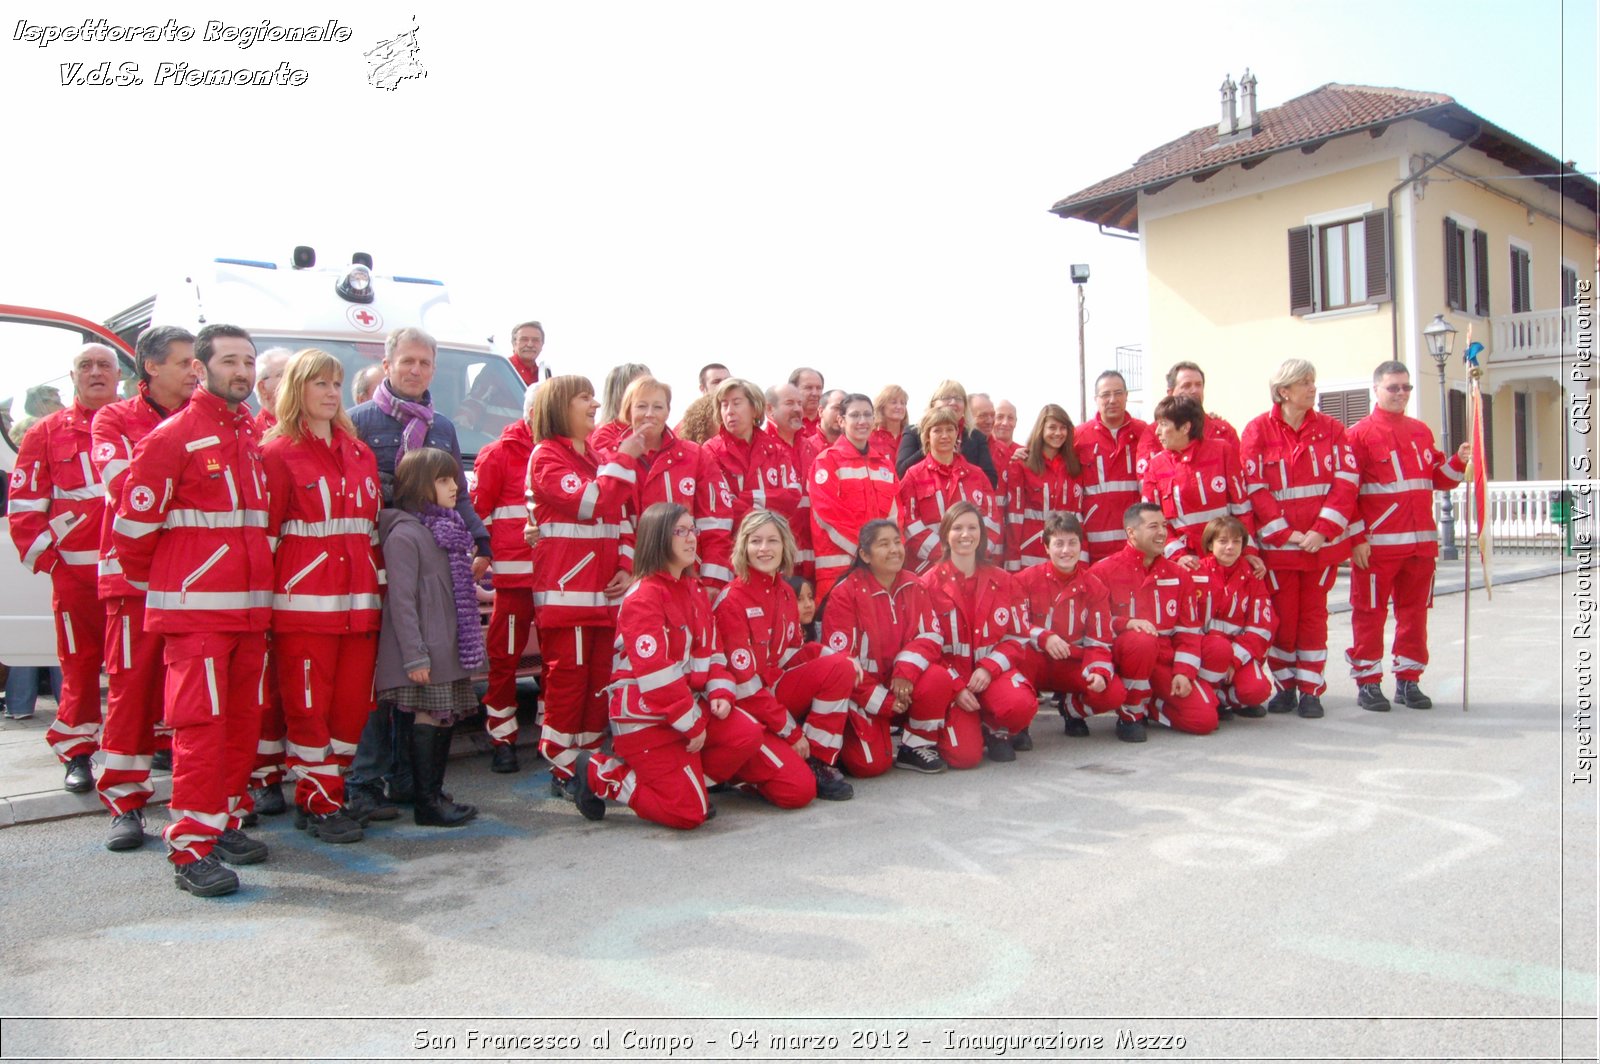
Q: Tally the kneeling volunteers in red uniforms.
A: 7